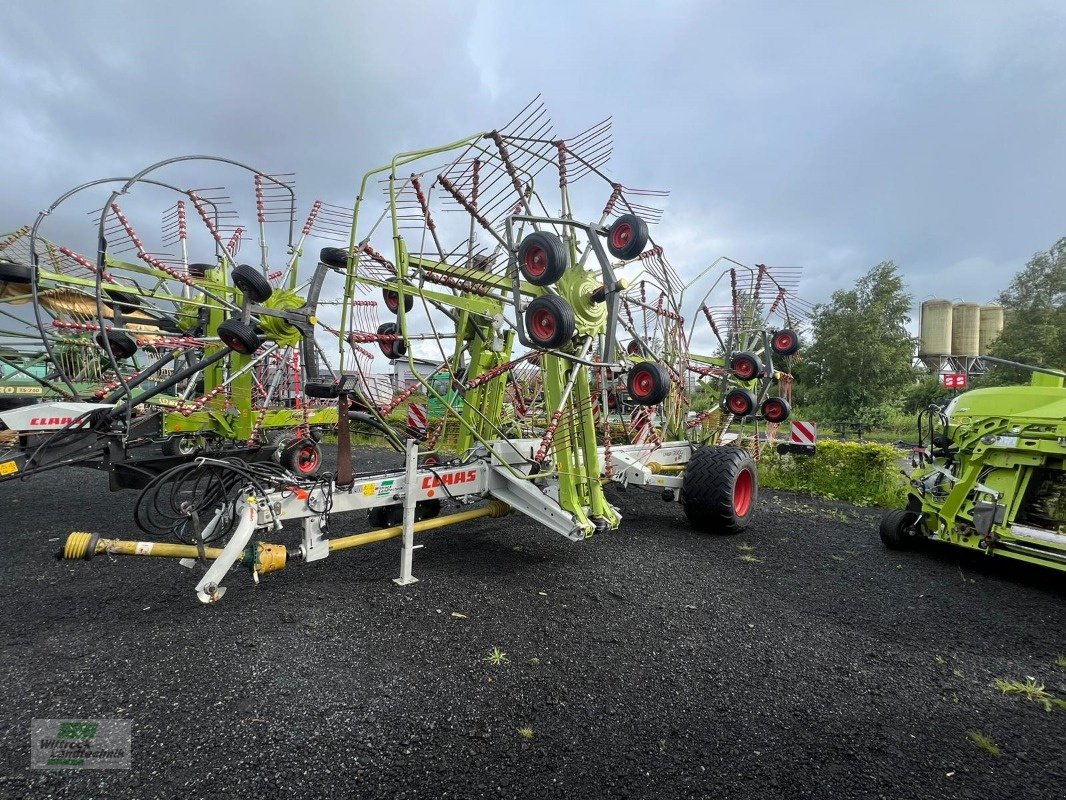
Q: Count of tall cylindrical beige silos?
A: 3